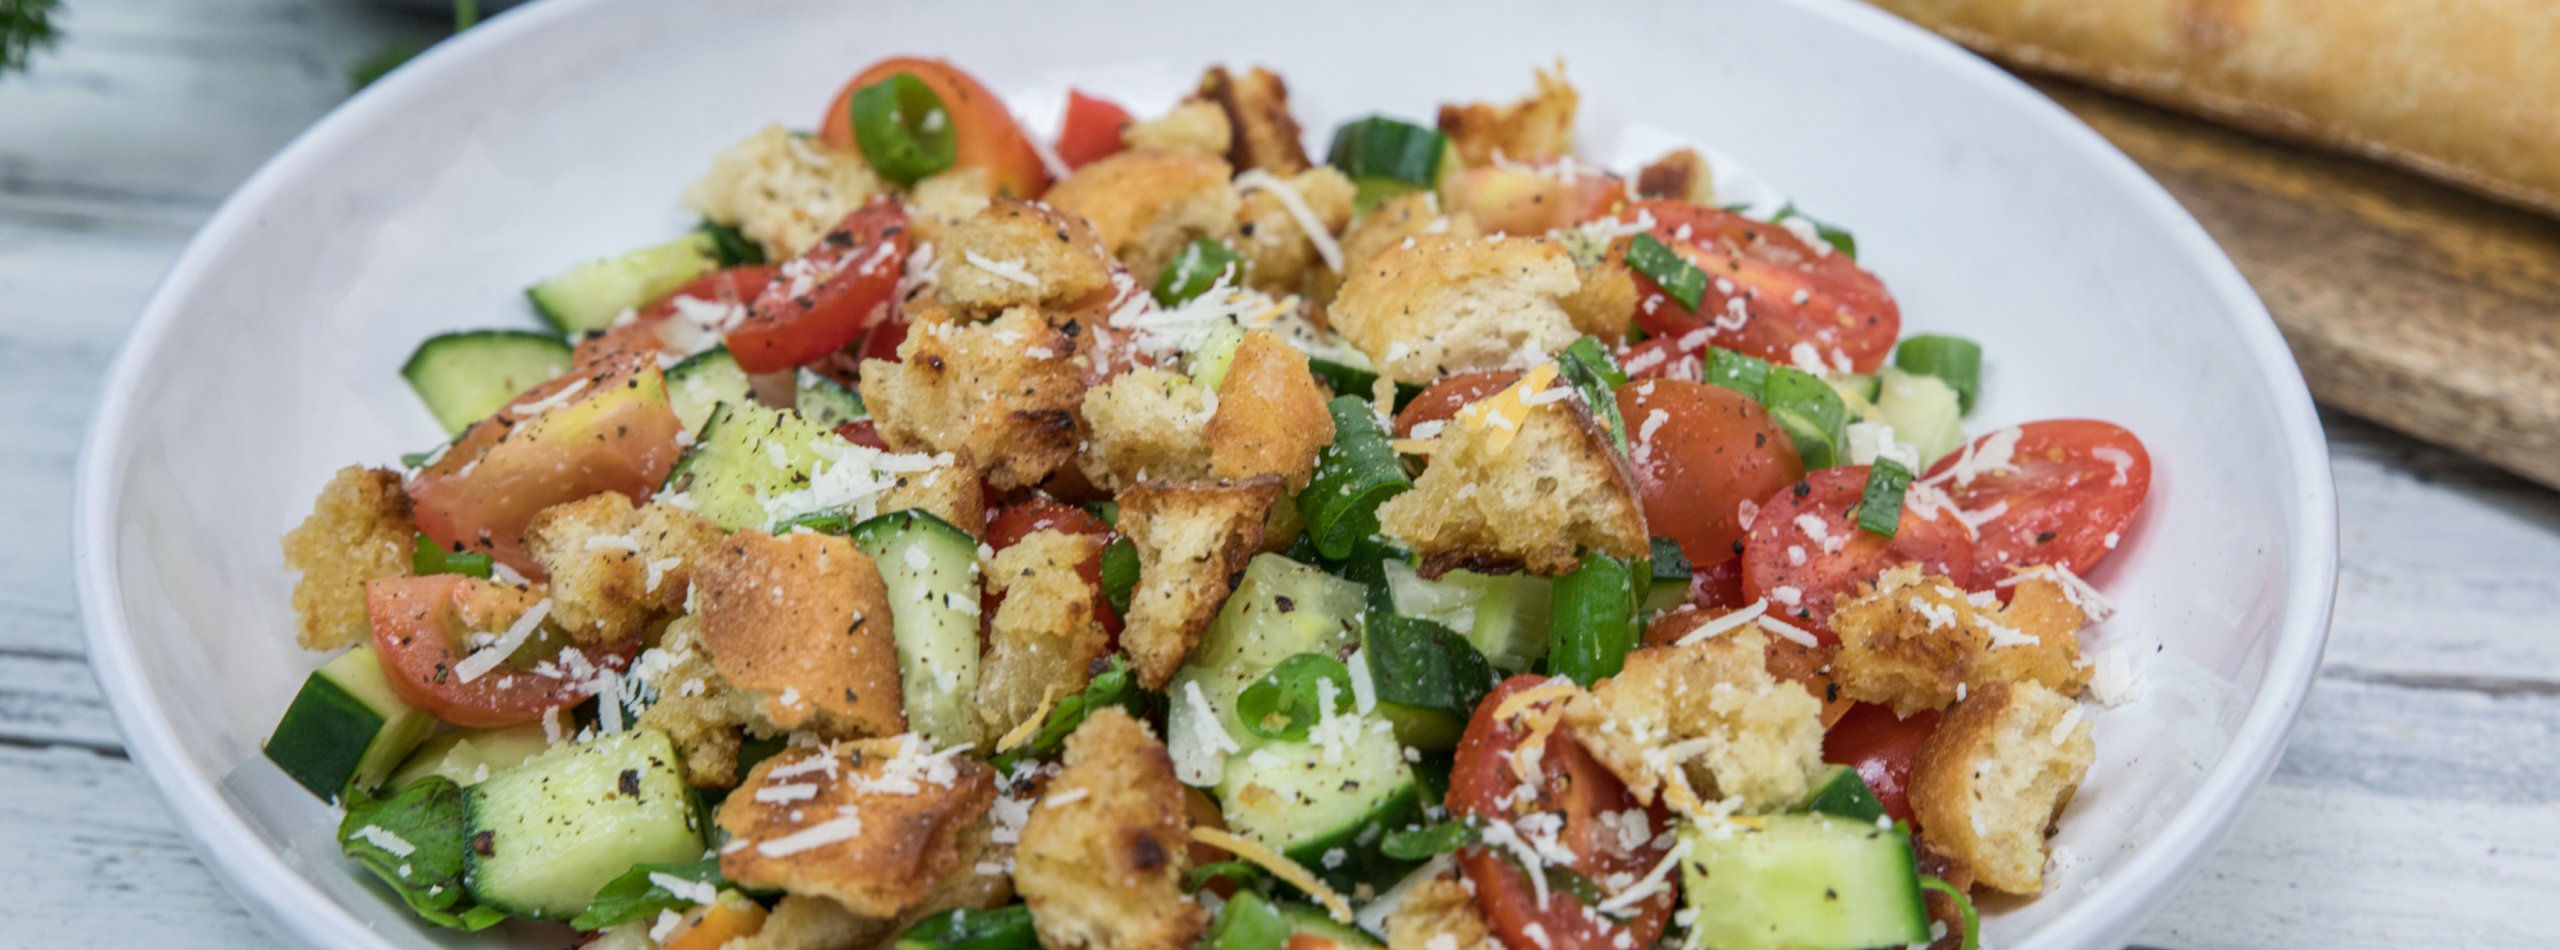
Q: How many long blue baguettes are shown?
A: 0